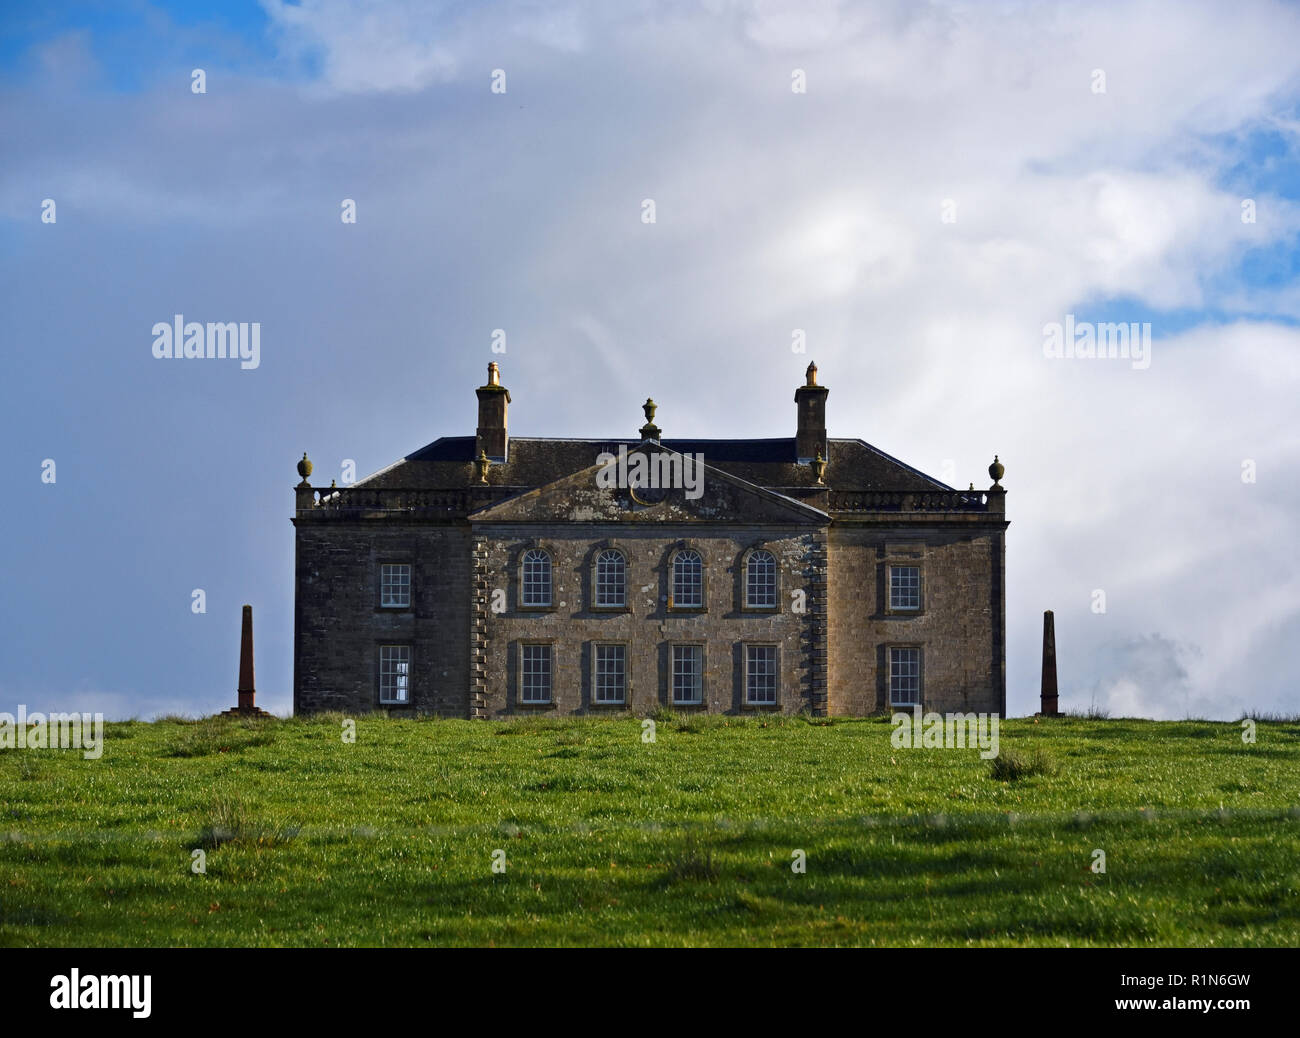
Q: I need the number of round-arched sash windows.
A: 4